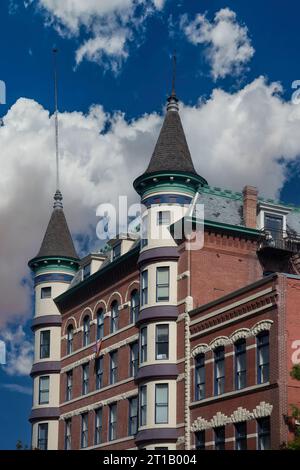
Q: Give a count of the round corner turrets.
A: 2